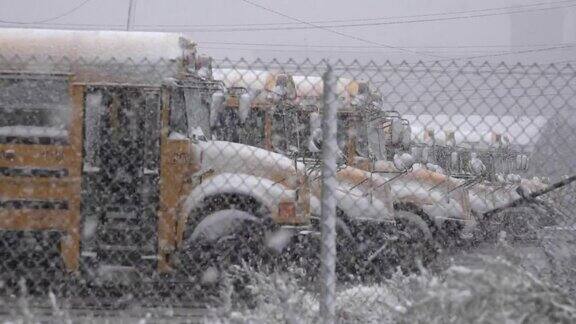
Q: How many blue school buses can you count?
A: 0